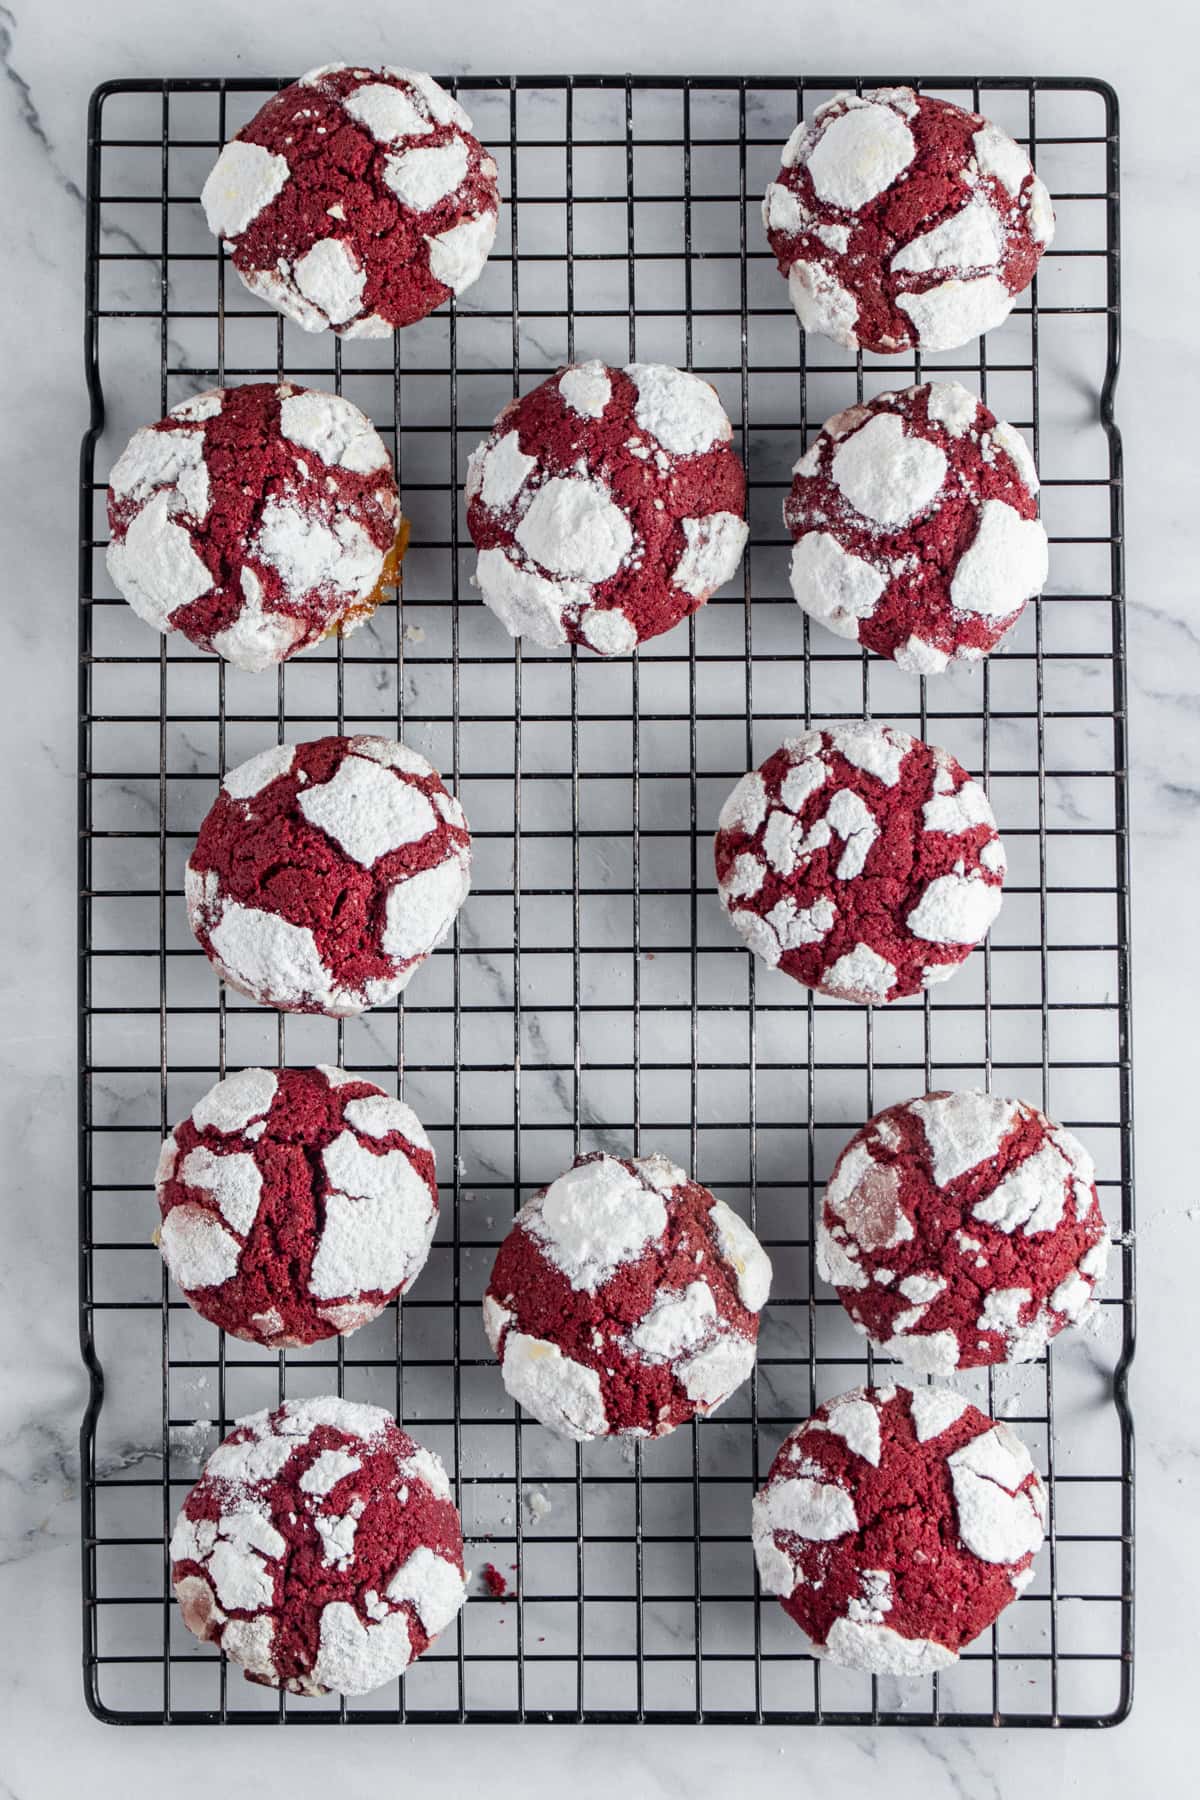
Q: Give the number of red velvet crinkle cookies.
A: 12